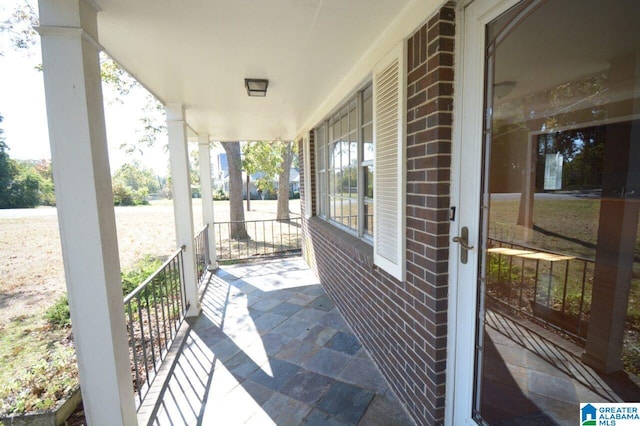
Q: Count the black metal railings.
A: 3